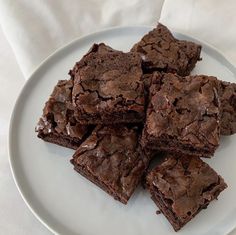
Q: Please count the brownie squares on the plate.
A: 7